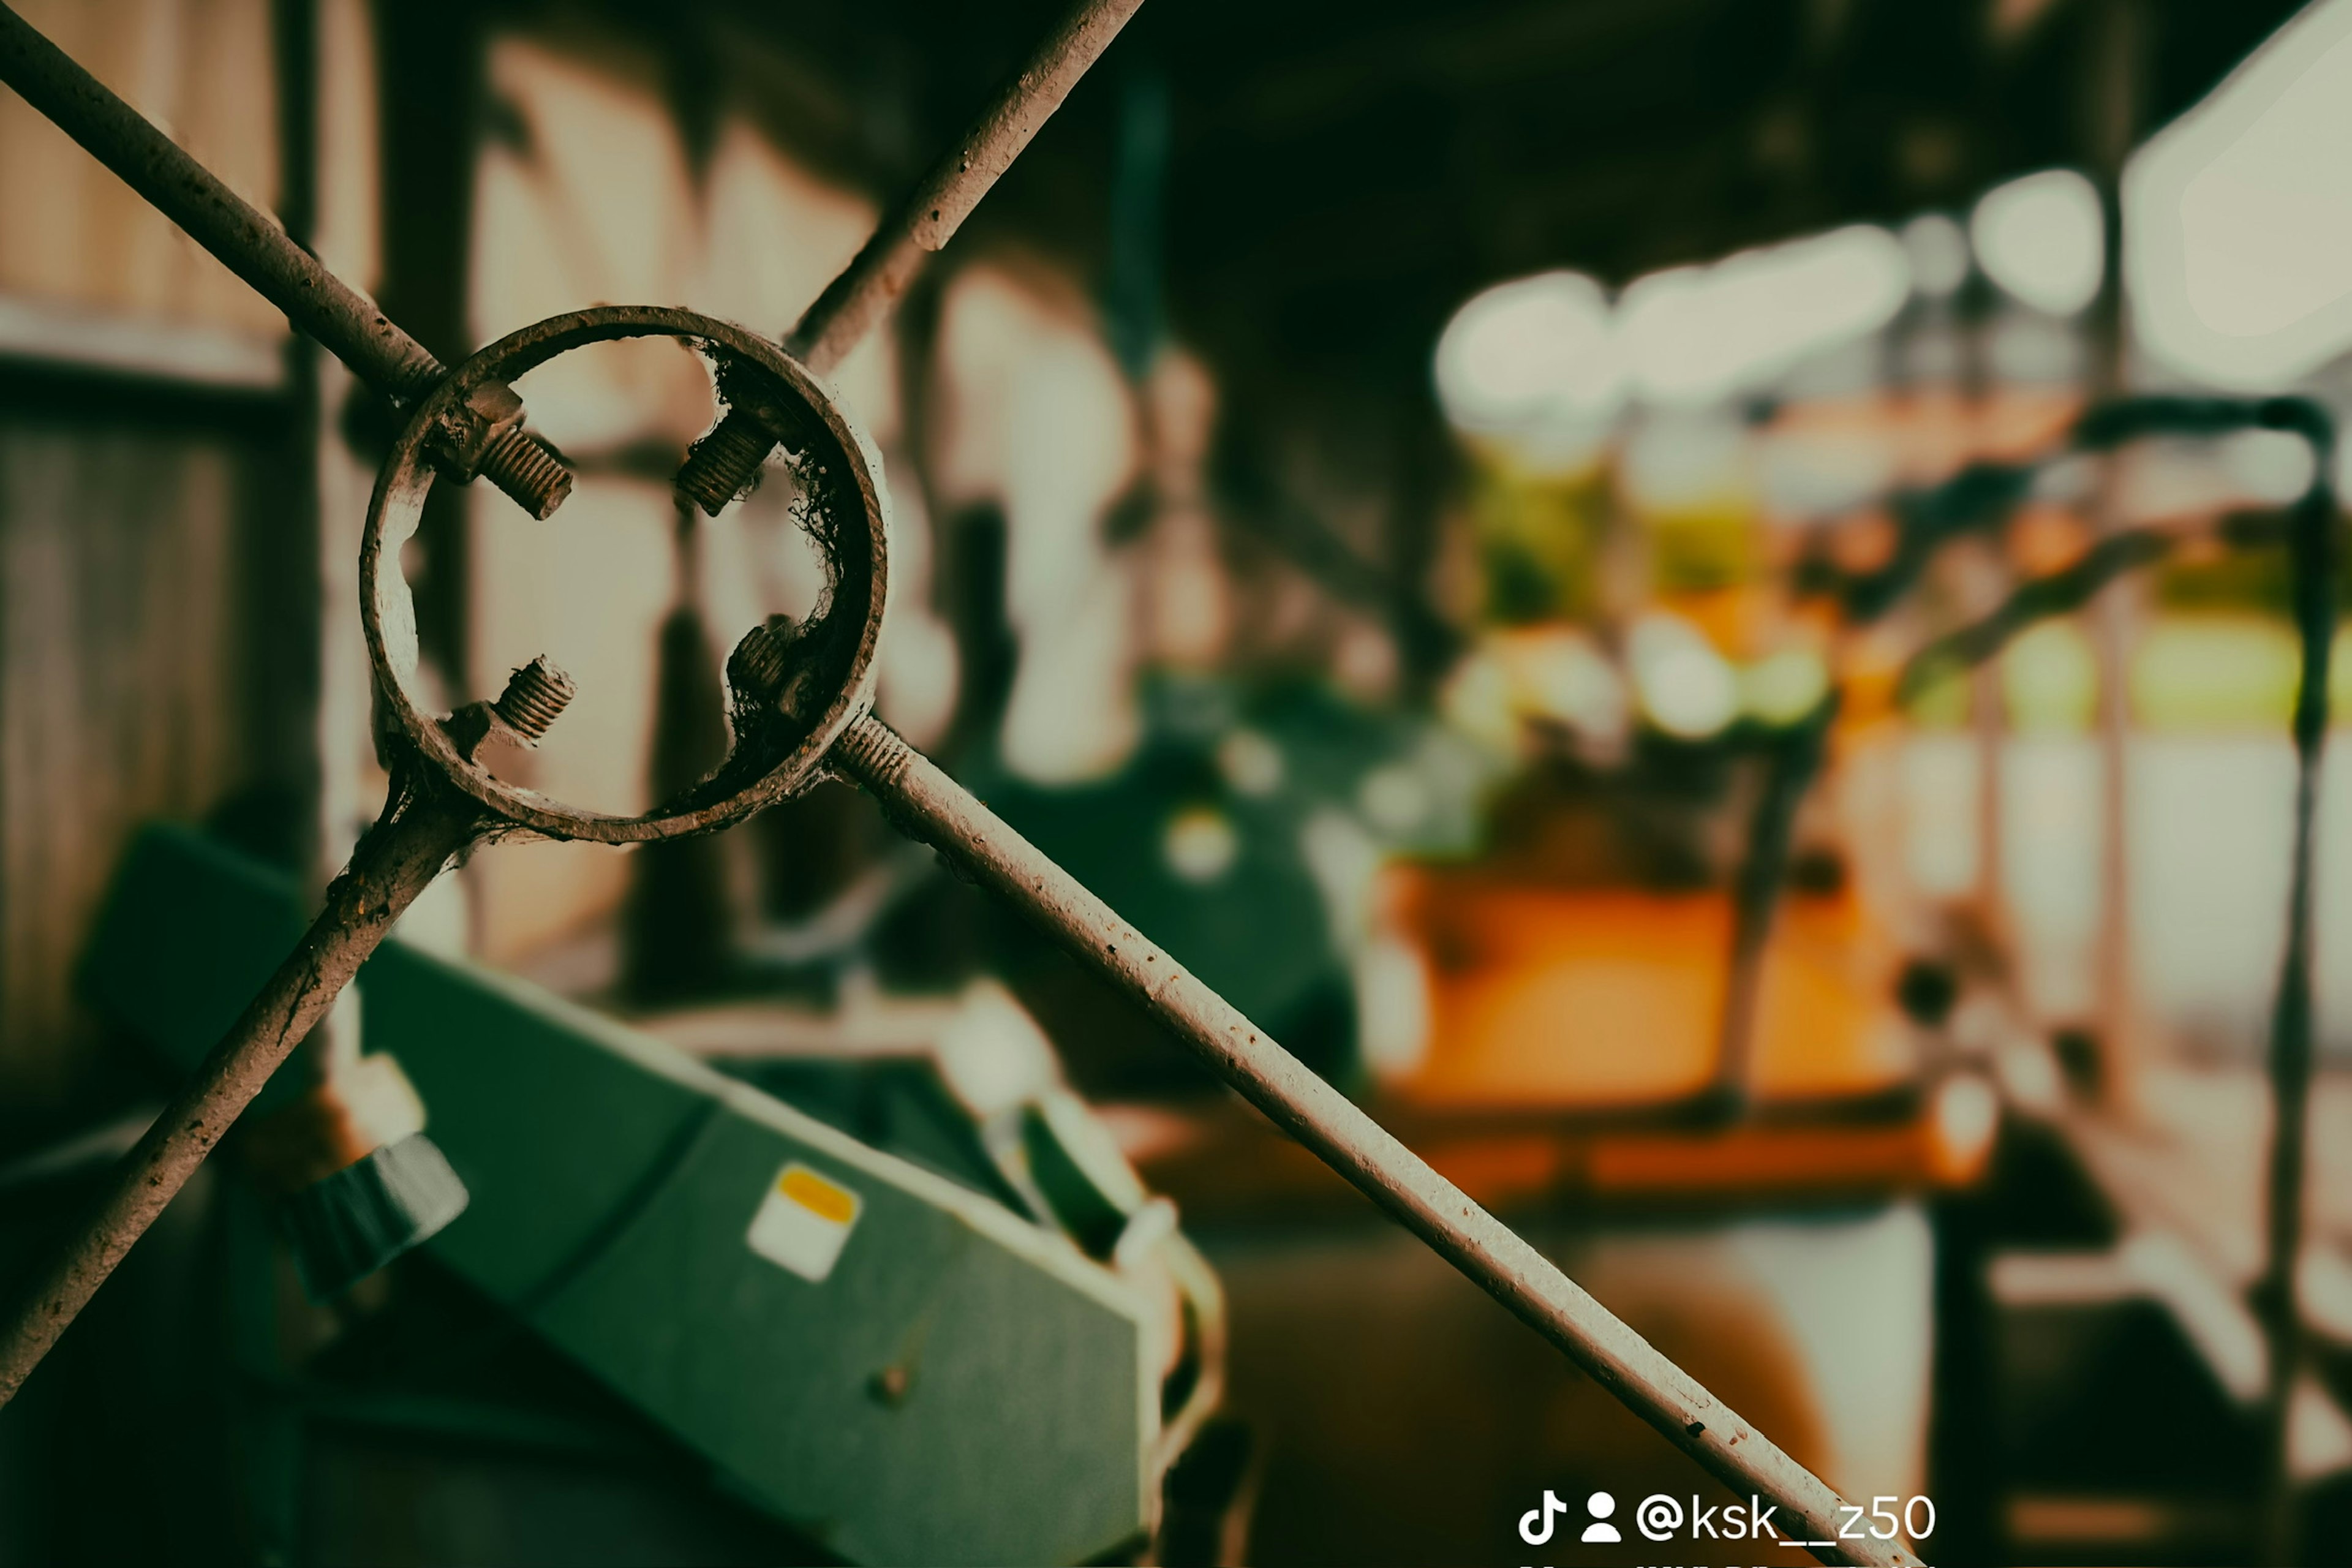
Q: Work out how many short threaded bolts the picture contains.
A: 4